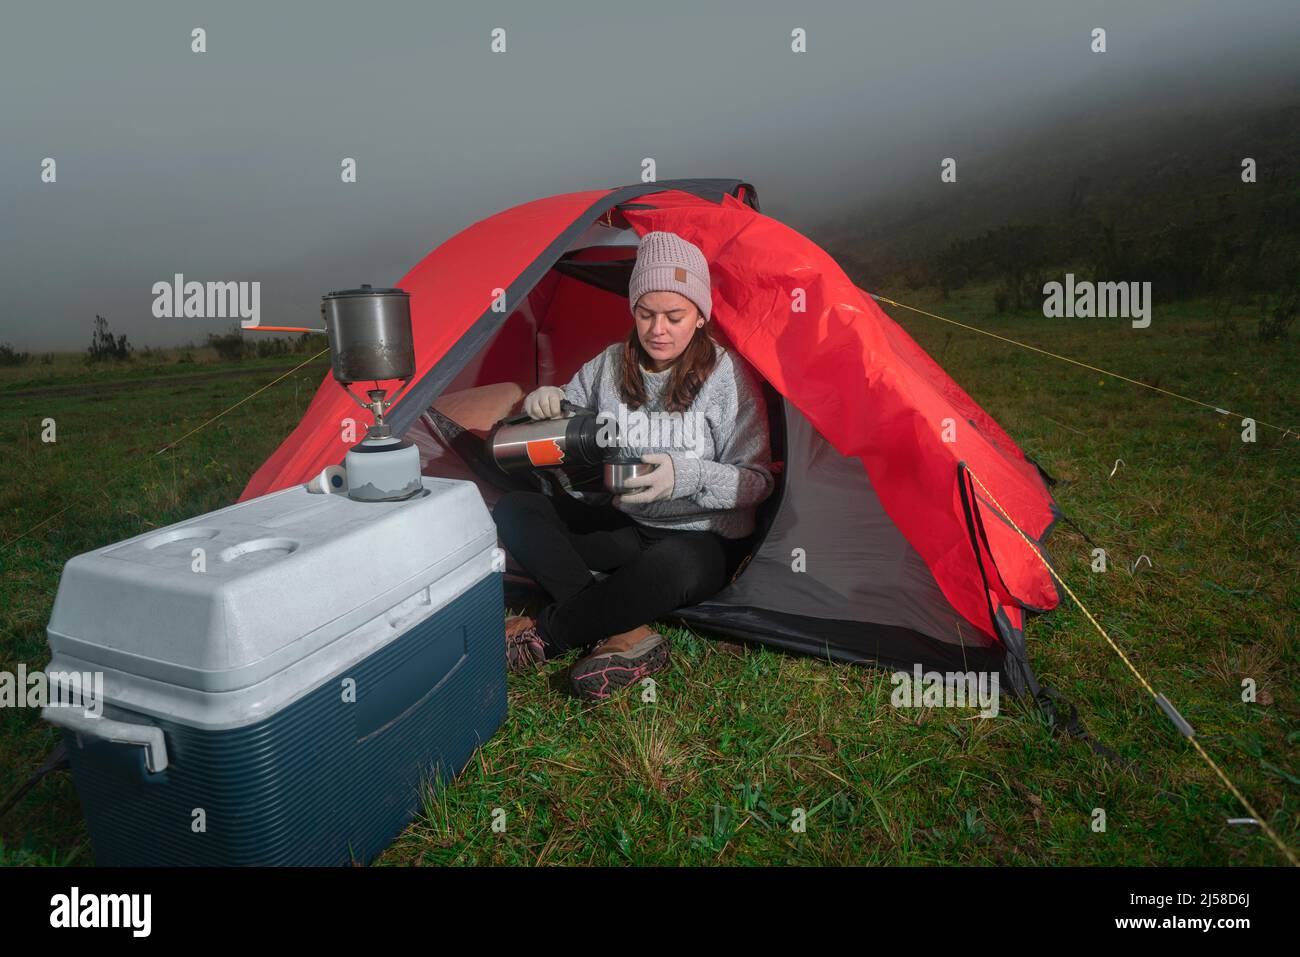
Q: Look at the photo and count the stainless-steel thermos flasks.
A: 1